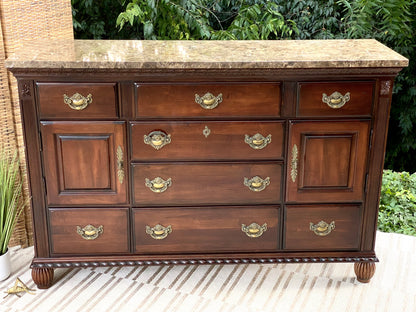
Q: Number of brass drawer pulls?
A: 11